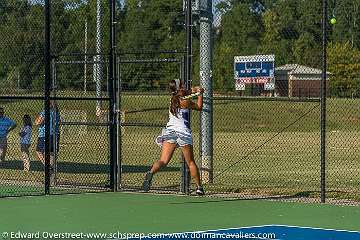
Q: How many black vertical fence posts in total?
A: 4